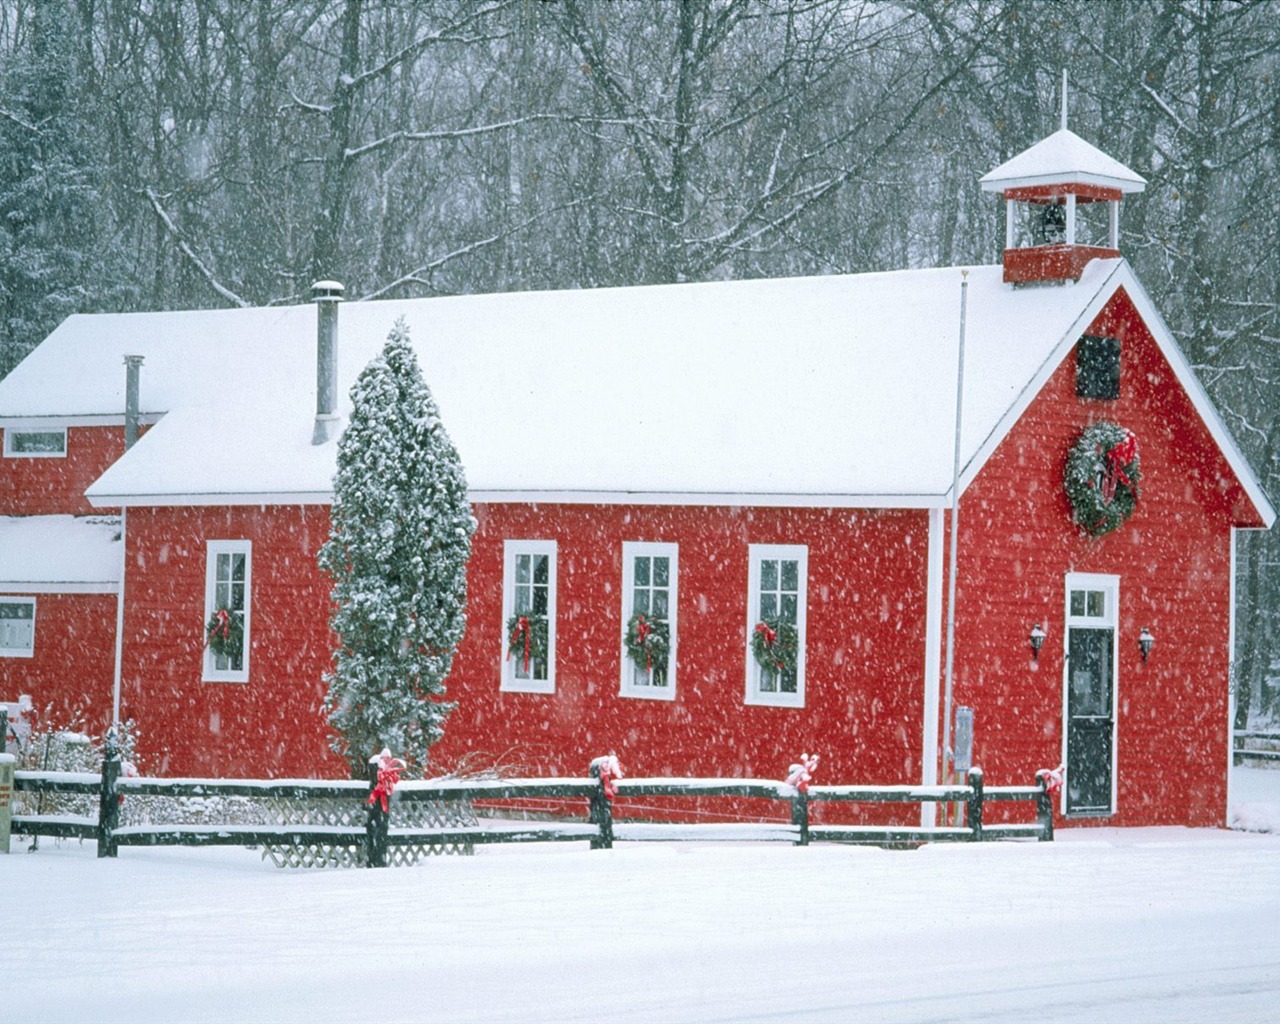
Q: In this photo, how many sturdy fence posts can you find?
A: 6